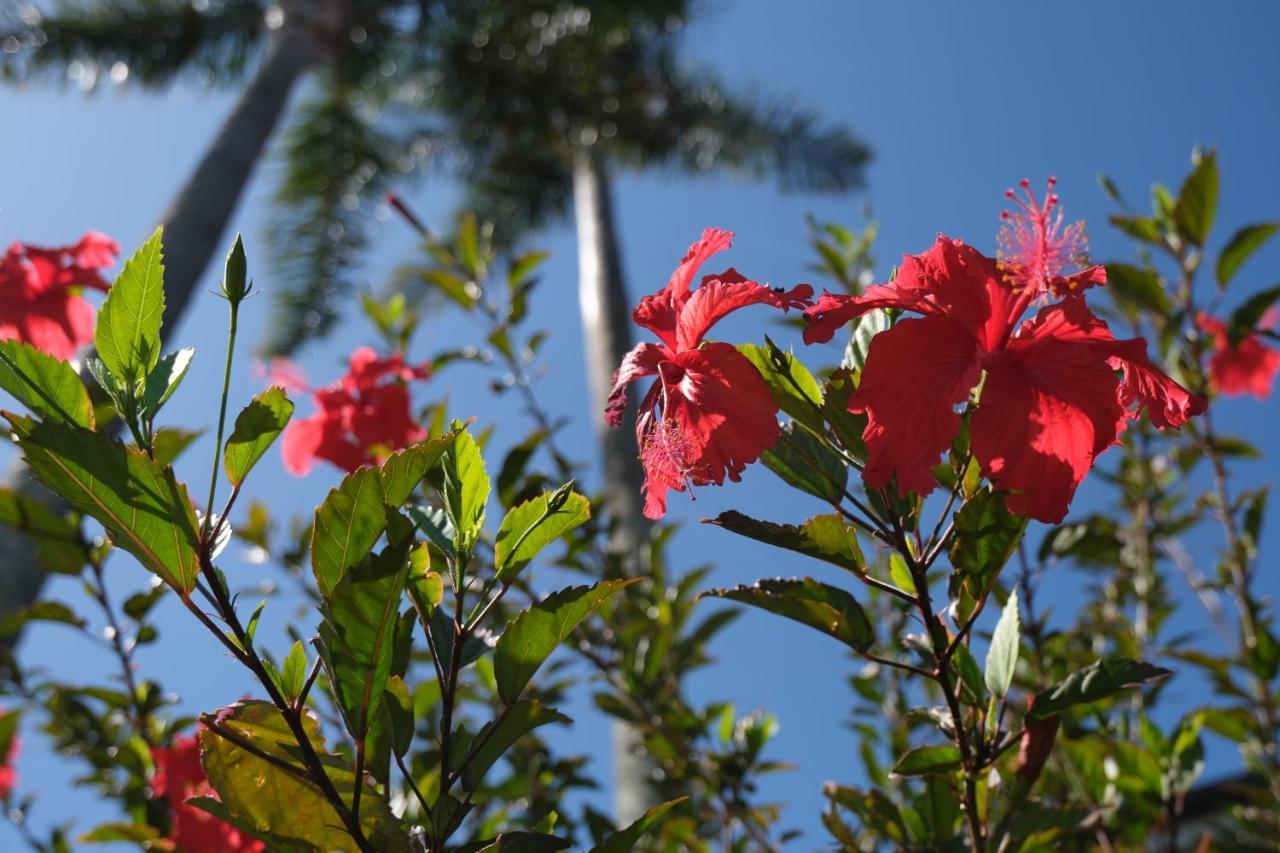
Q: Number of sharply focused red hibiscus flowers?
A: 2